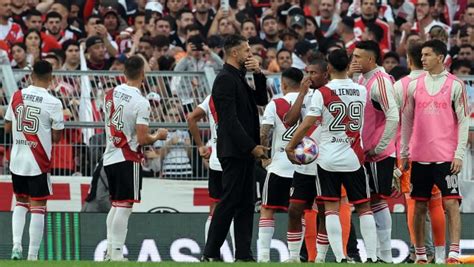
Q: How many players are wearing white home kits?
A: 6